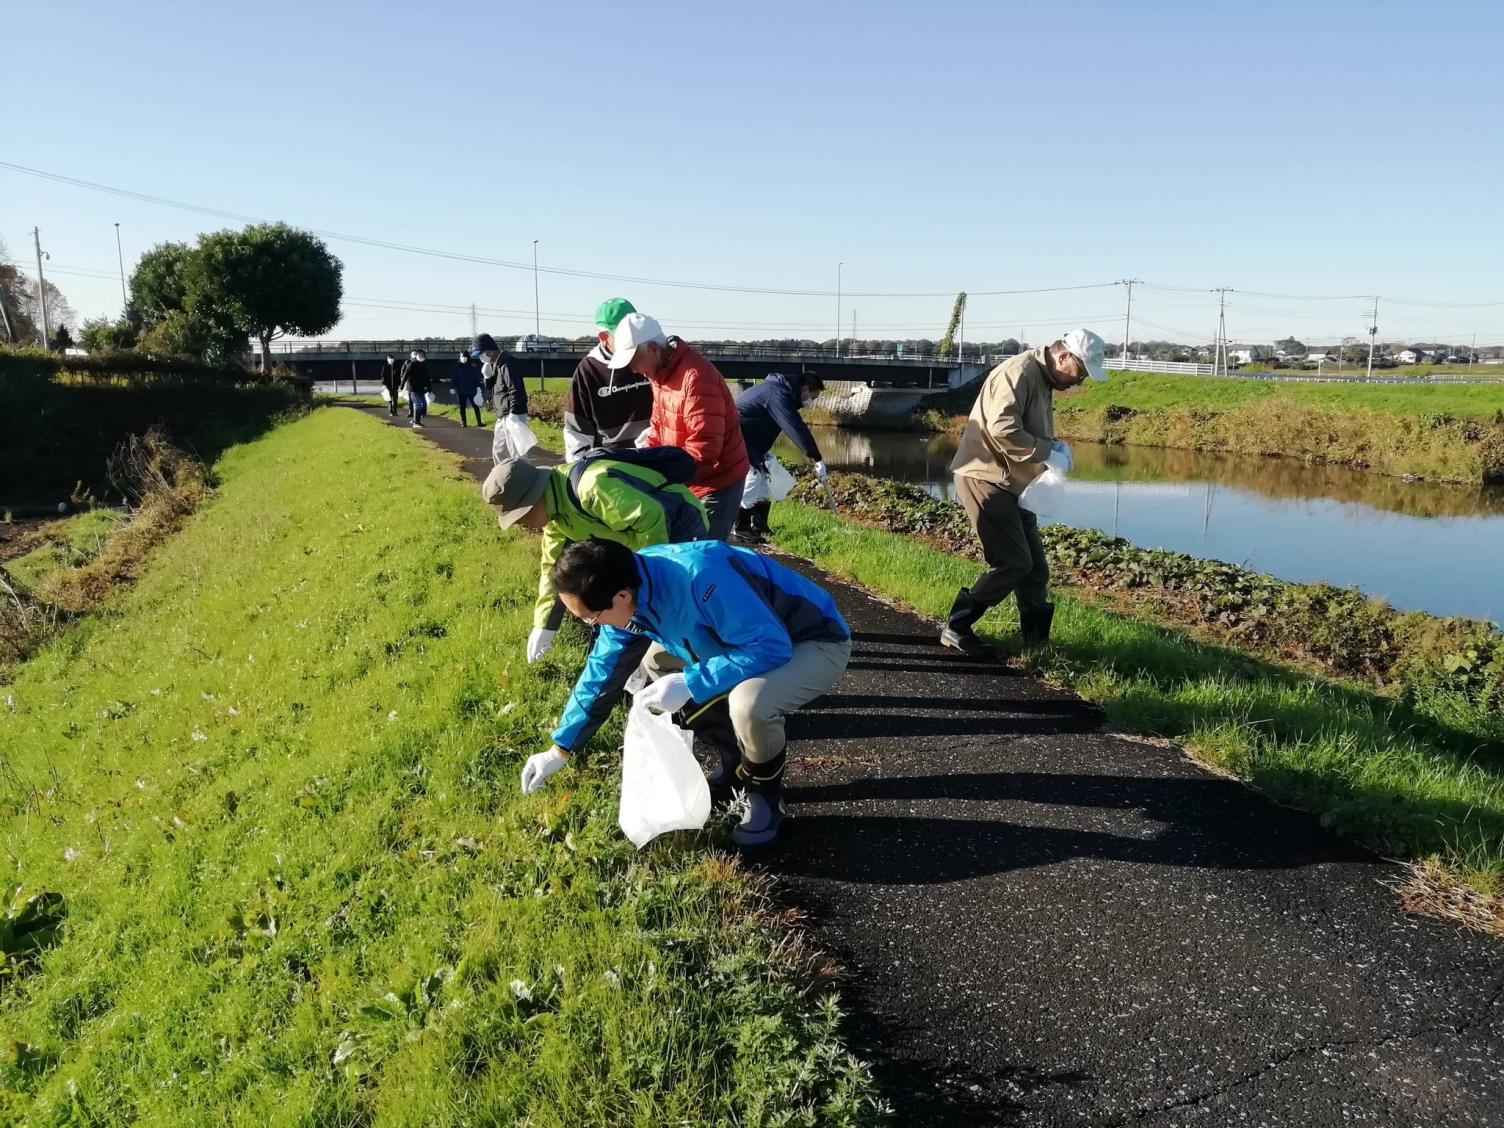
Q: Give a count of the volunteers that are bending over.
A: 3